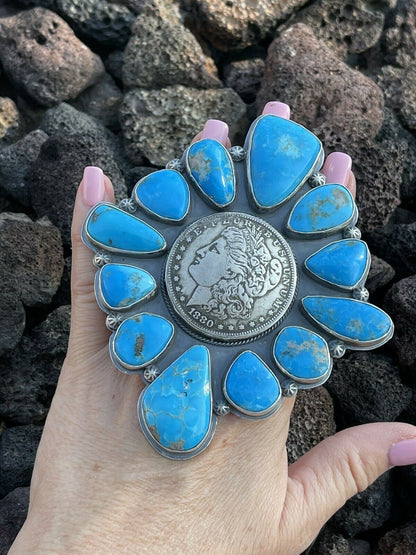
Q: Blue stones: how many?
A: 12